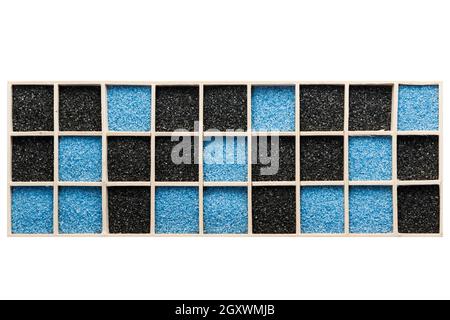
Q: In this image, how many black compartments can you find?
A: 15